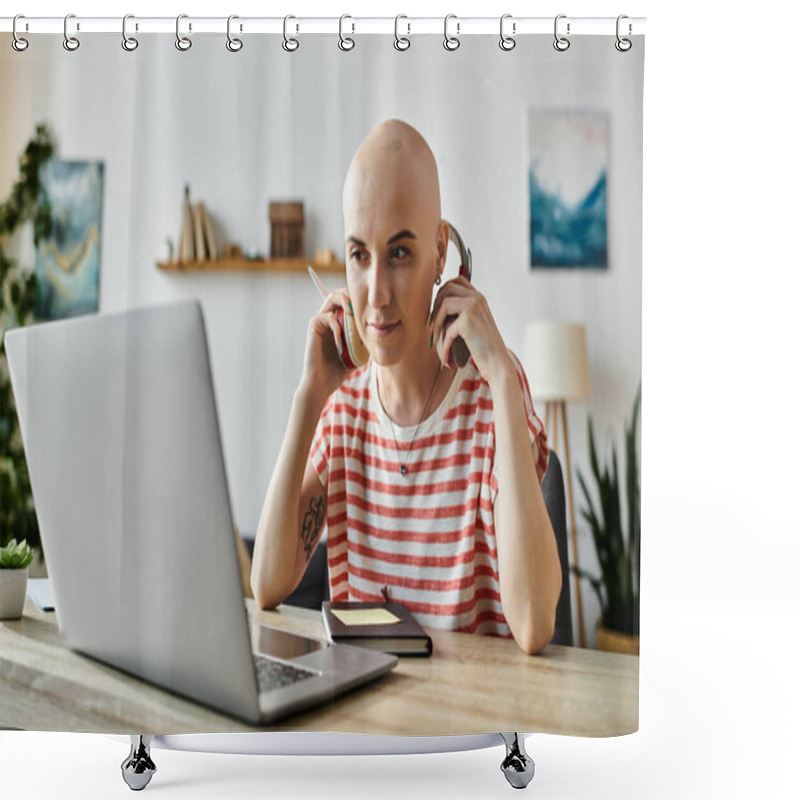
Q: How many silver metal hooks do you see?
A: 12